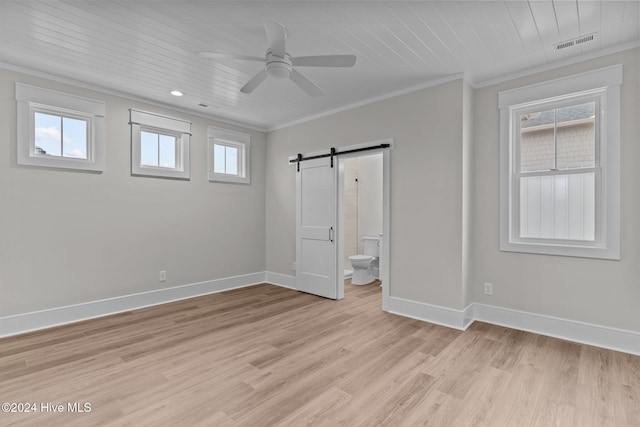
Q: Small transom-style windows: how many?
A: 3